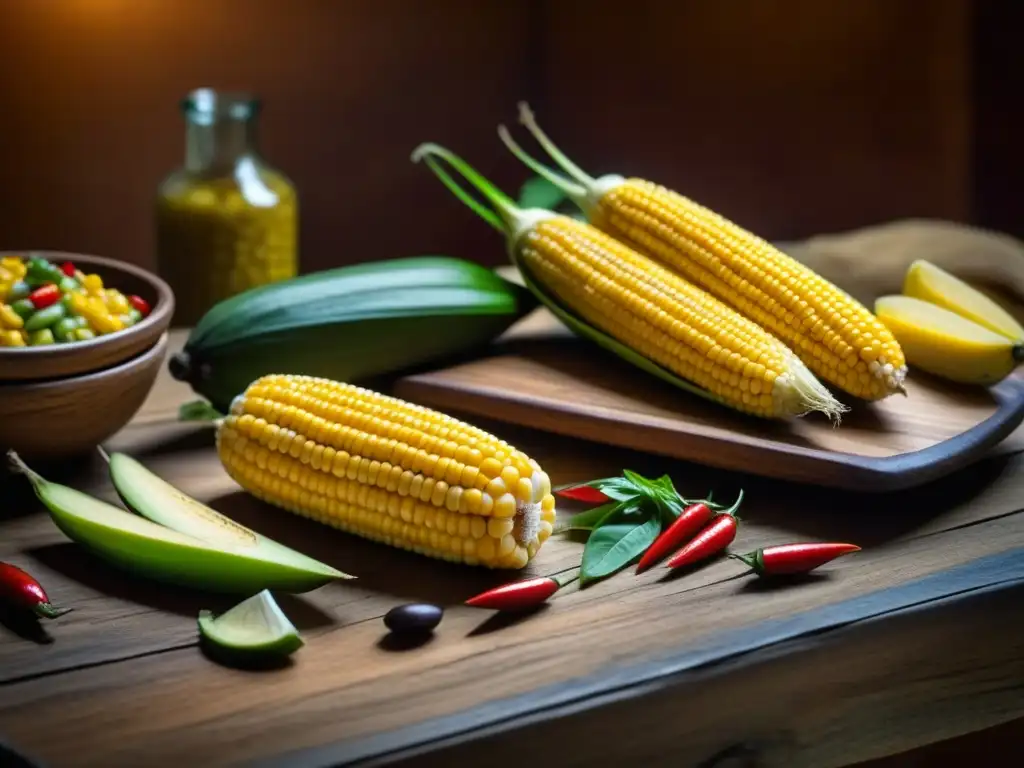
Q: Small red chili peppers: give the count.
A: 6